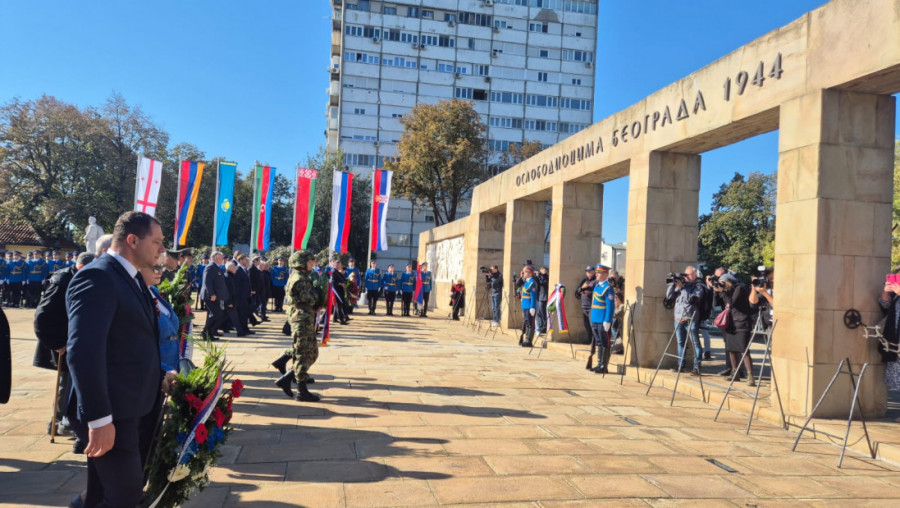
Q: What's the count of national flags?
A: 7